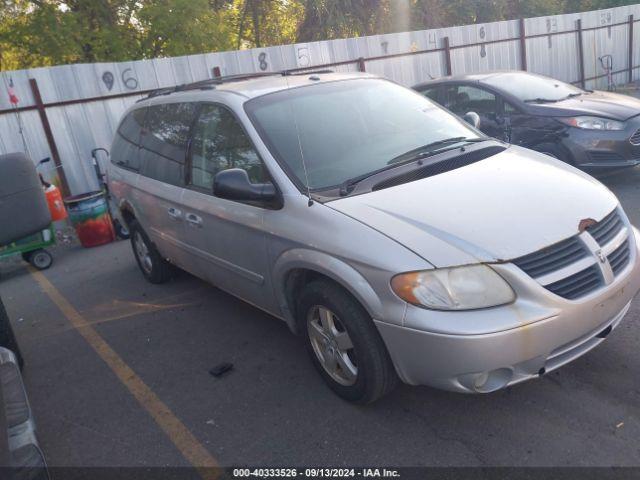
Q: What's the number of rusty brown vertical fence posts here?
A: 7